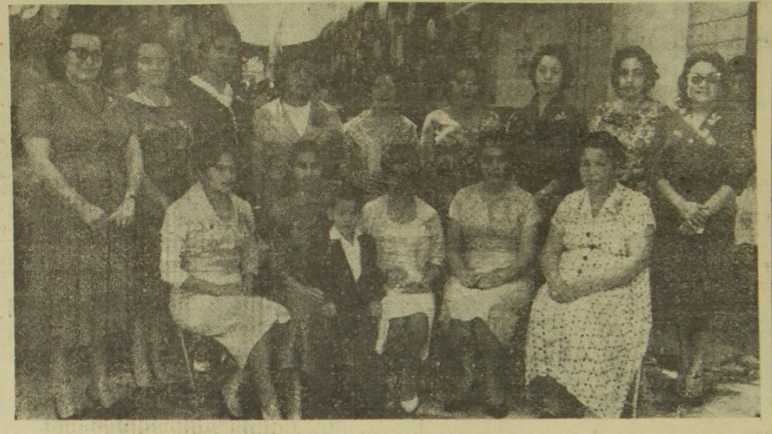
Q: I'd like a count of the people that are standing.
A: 10